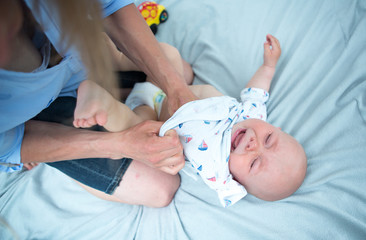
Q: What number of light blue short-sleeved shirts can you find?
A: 1